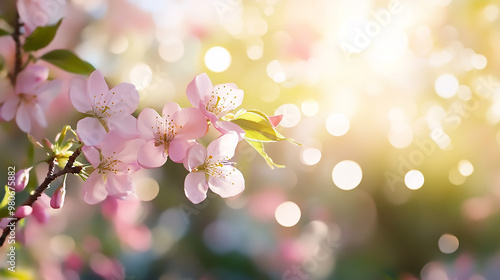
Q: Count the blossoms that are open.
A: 6